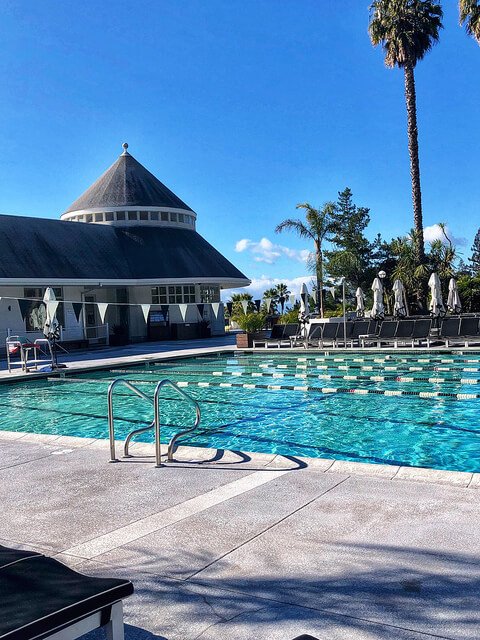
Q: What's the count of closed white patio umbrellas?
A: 7